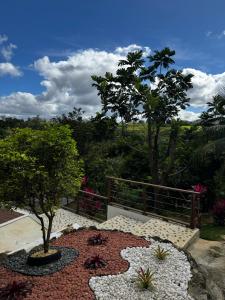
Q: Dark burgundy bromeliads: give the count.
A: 3